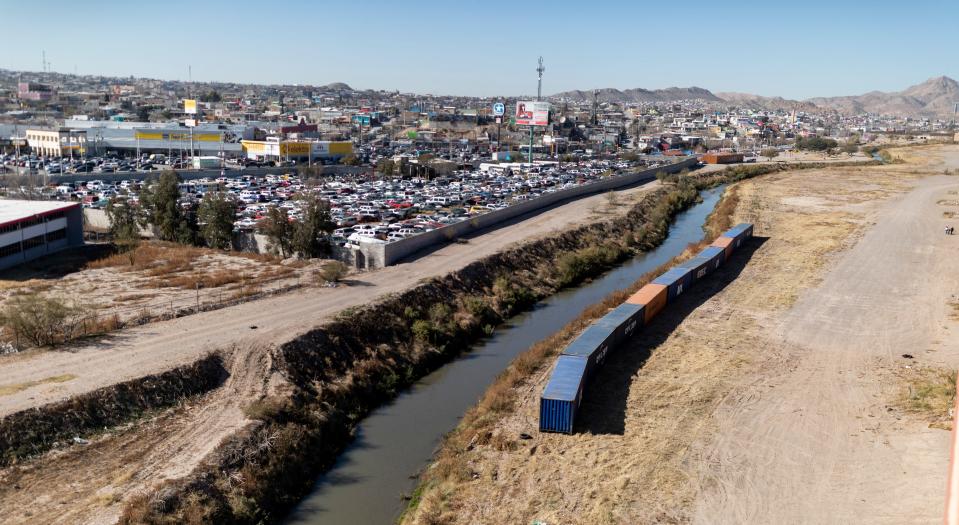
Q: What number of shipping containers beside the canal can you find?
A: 10